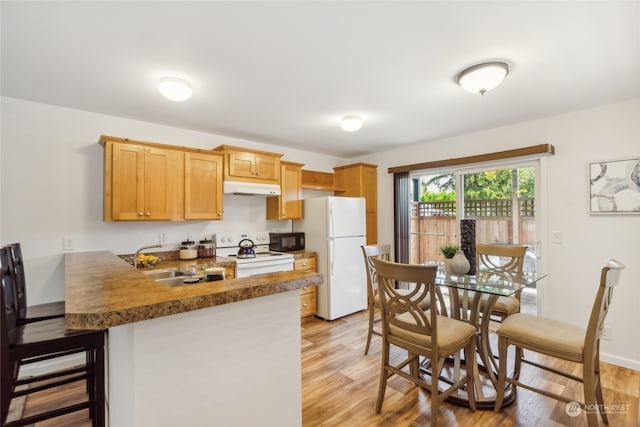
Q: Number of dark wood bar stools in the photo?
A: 2